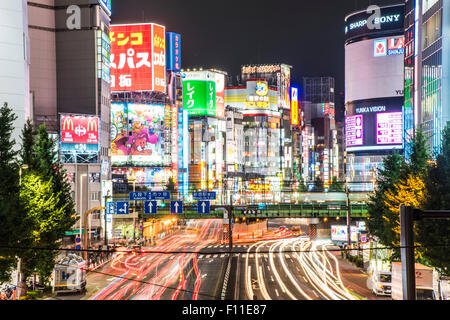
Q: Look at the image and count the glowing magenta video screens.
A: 2